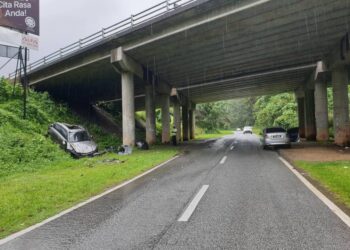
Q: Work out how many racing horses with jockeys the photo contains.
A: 0